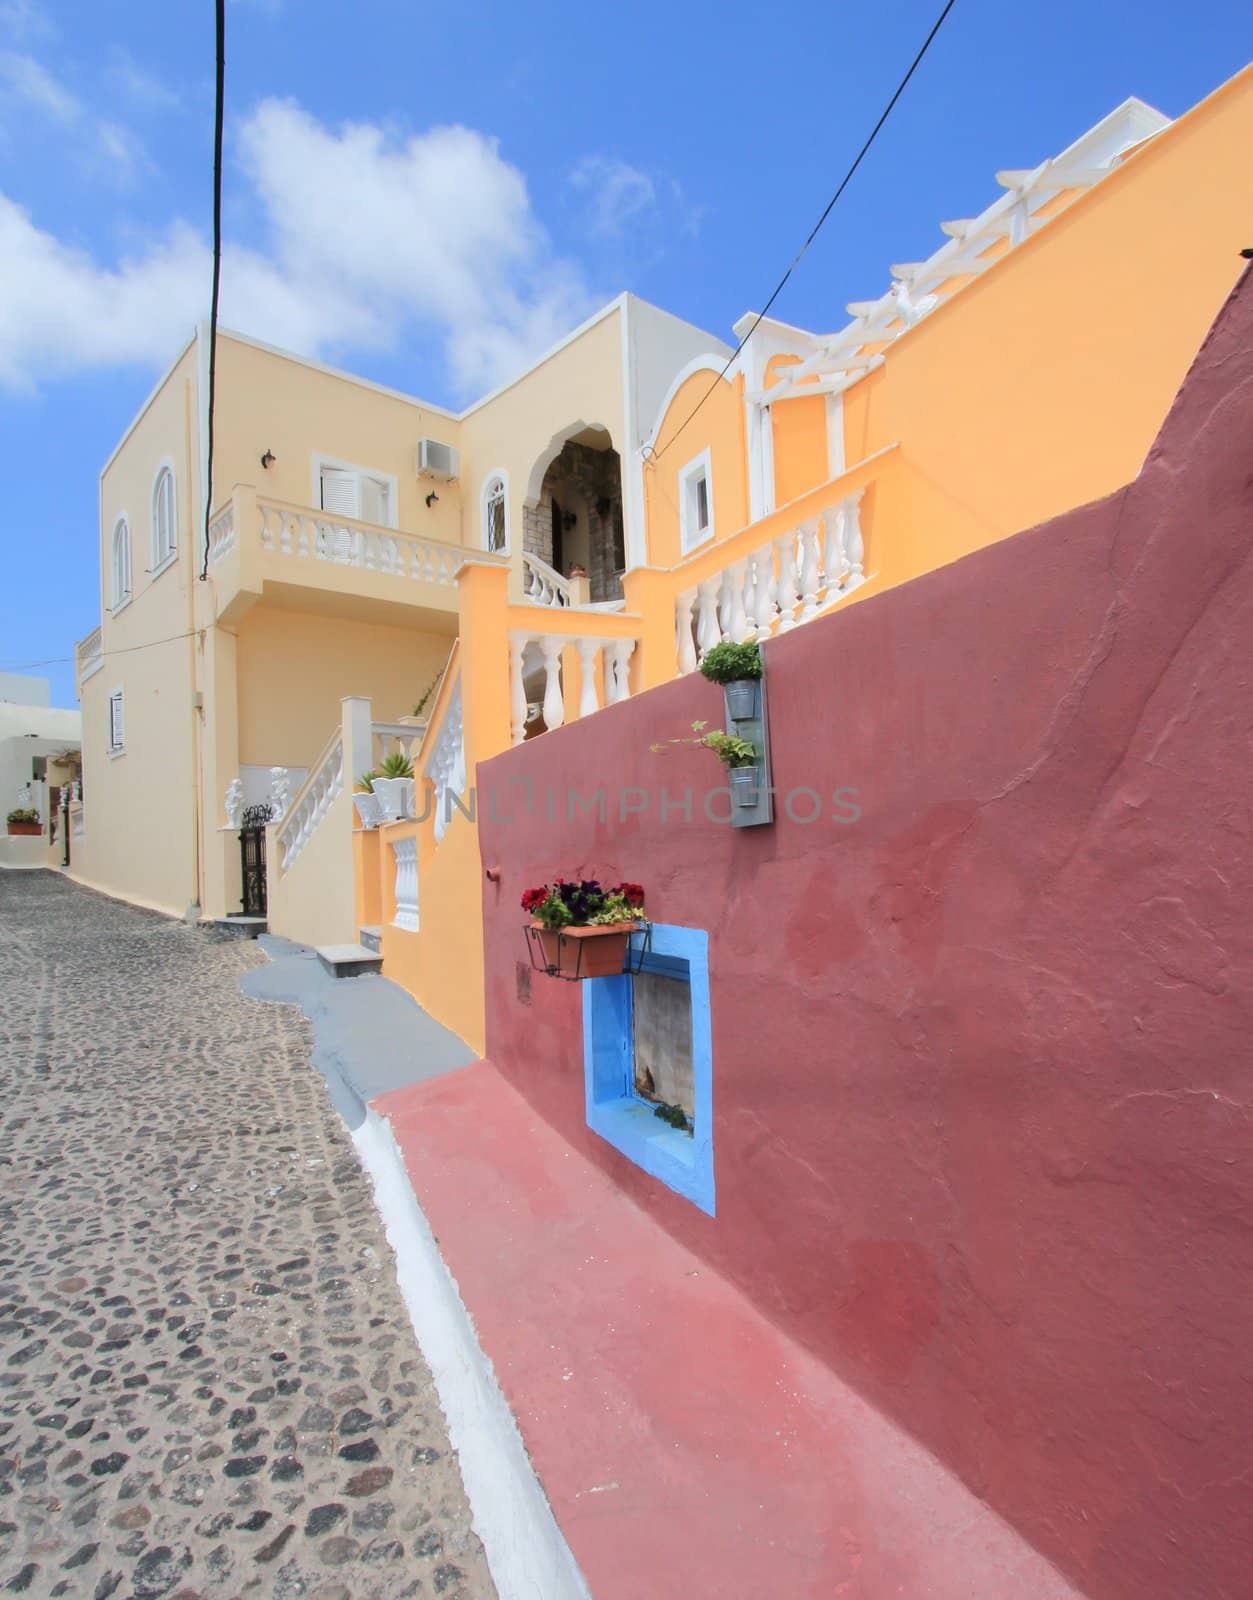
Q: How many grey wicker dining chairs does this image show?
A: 0